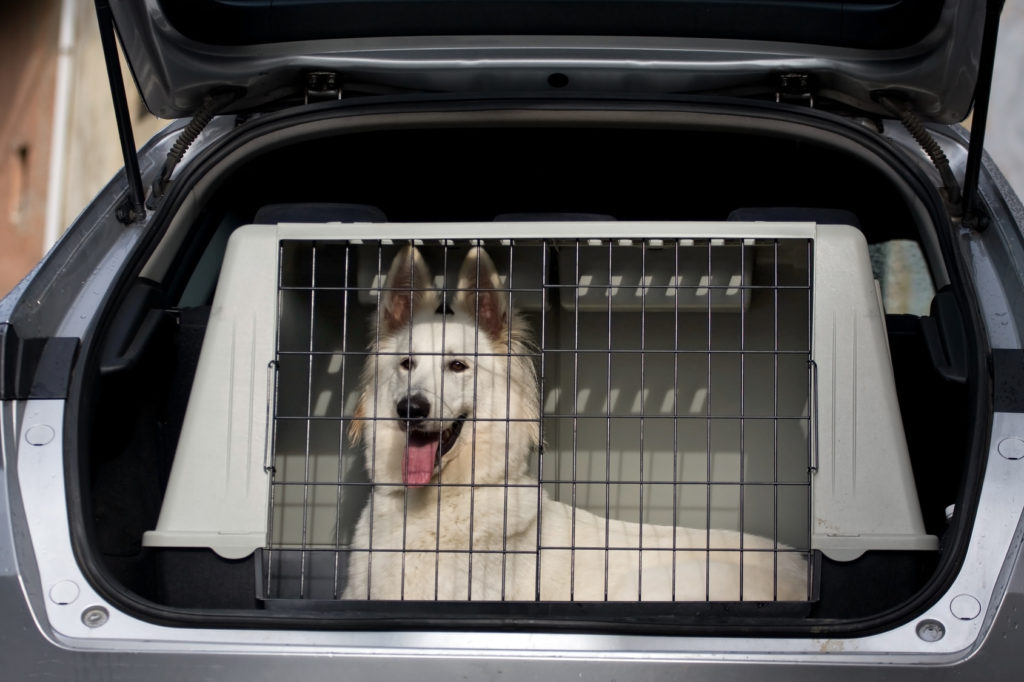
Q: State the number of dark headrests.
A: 3